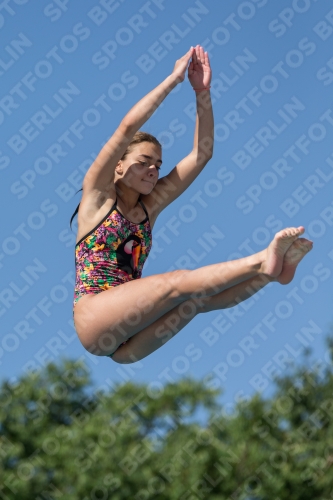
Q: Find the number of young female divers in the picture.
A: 1